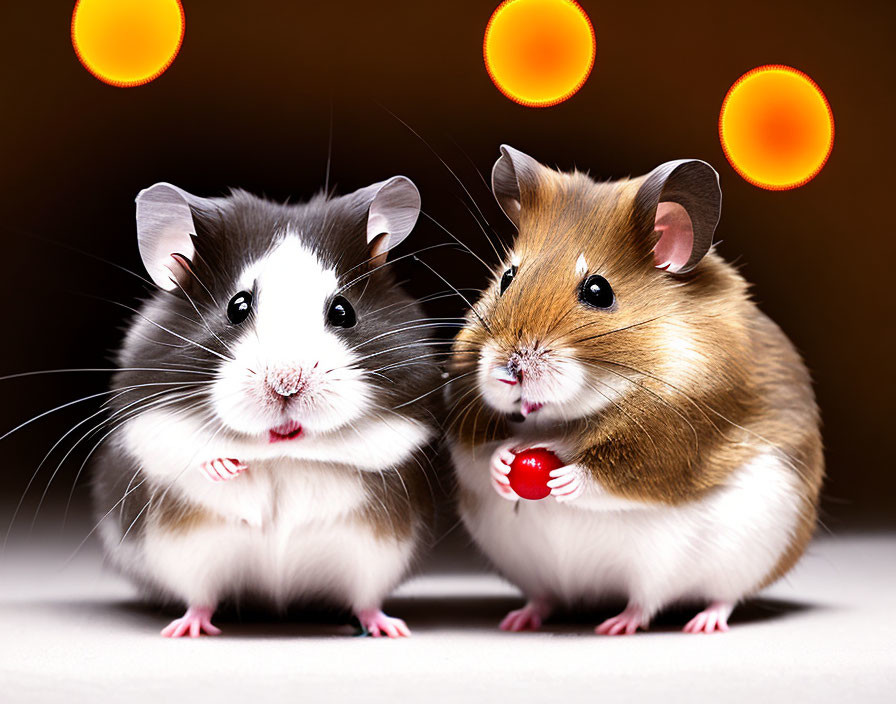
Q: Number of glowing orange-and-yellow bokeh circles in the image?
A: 3